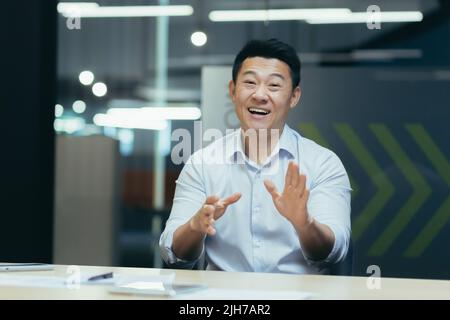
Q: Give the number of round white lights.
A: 5